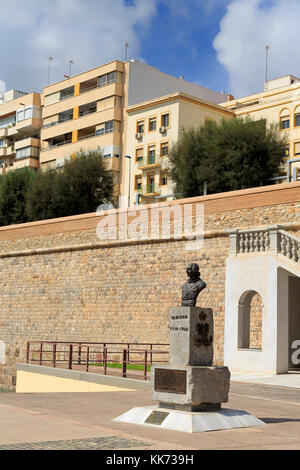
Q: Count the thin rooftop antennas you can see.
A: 4